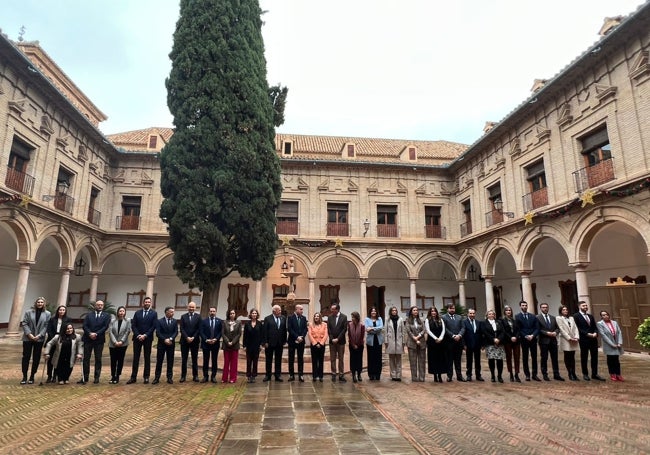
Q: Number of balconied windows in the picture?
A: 12